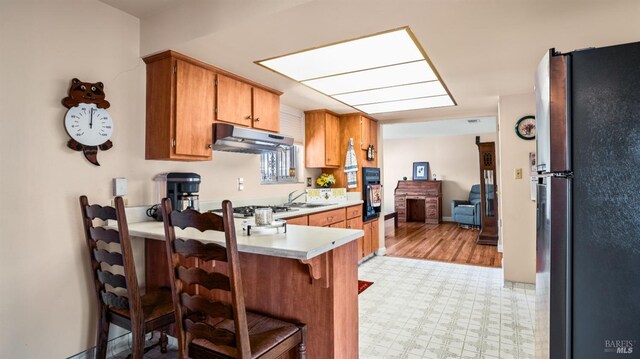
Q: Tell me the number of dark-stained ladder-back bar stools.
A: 2